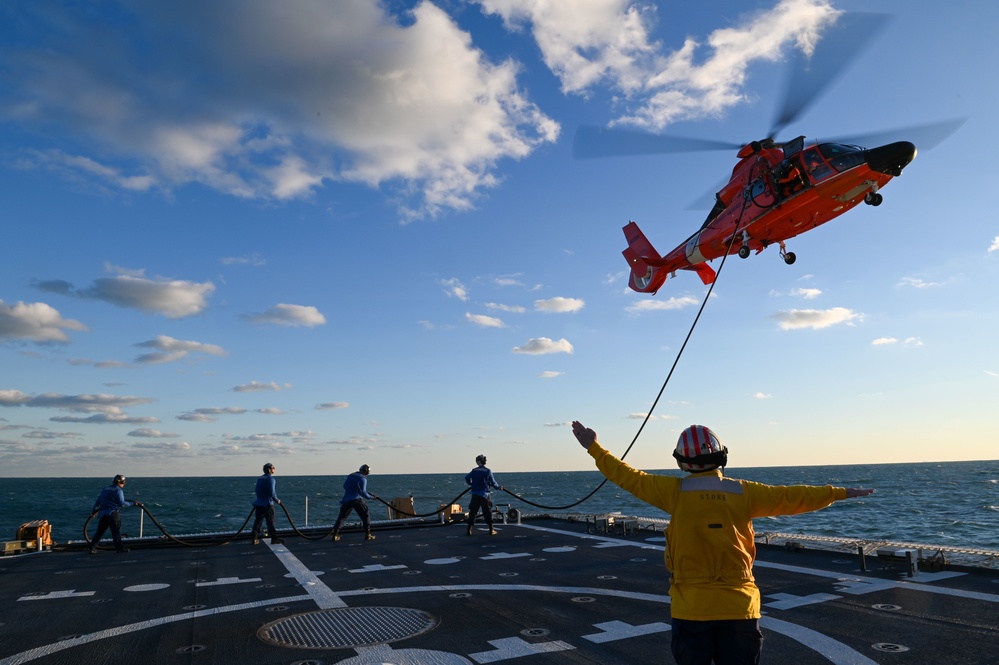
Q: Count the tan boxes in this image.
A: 2